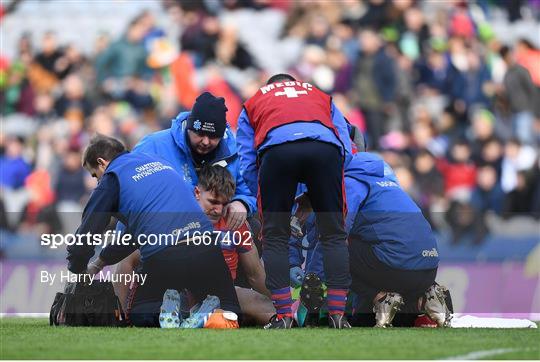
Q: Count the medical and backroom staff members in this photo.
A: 4